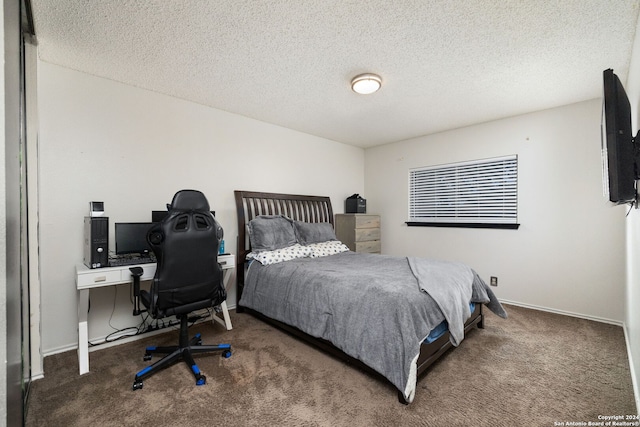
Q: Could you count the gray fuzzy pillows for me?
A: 2